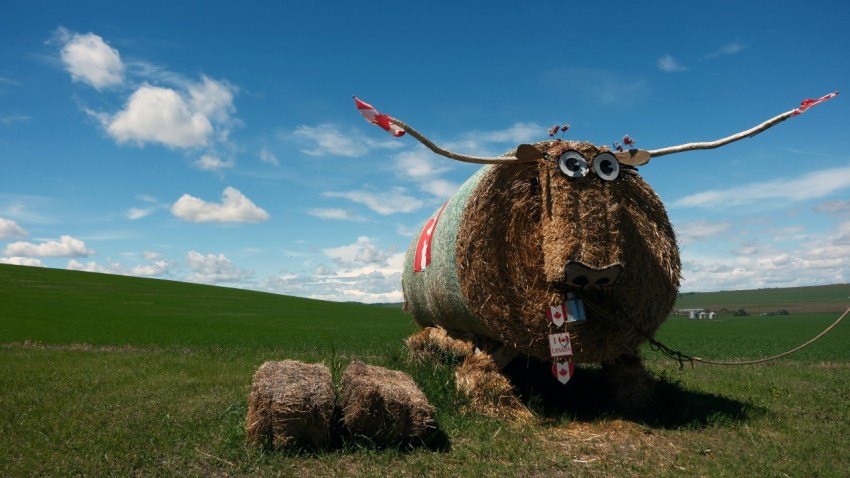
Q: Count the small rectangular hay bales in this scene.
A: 2